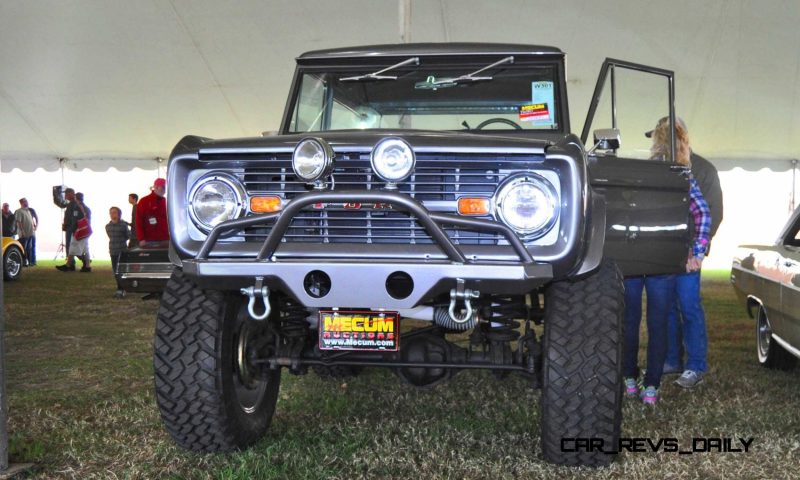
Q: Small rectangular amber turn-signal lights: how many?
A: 2